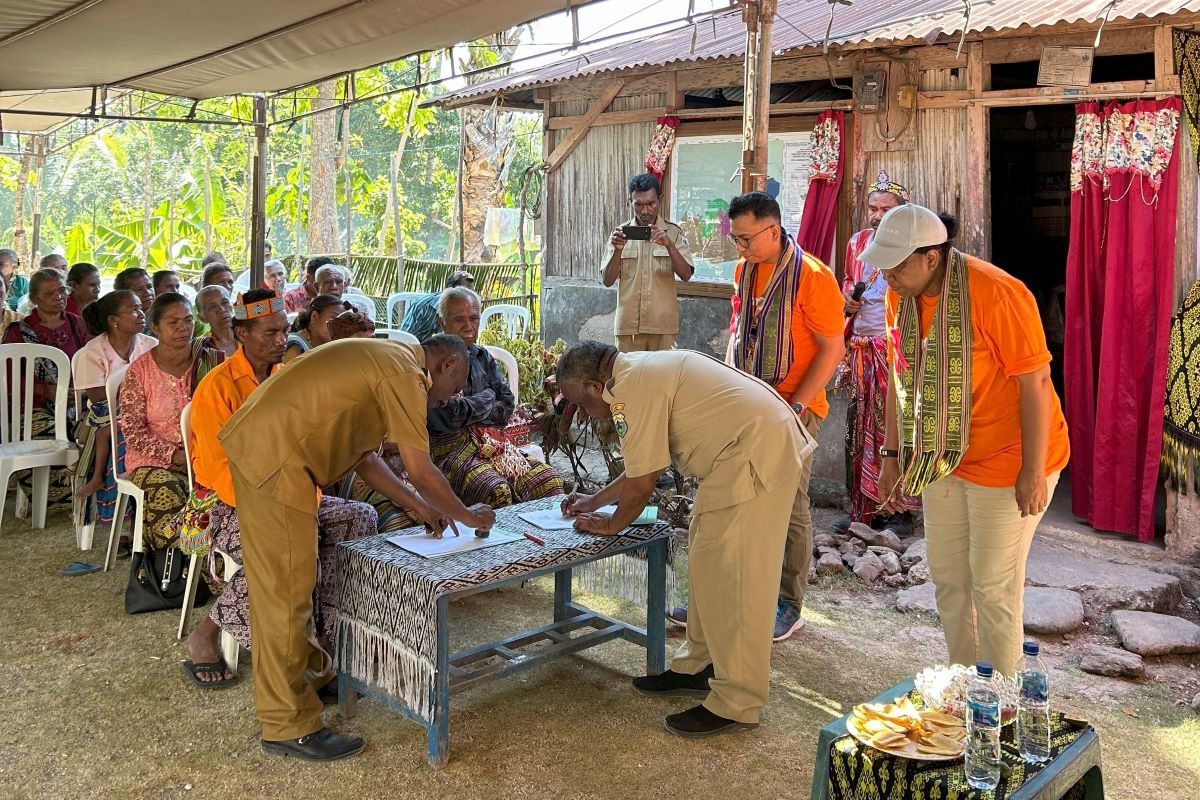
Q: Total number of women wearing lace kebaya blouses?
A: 1